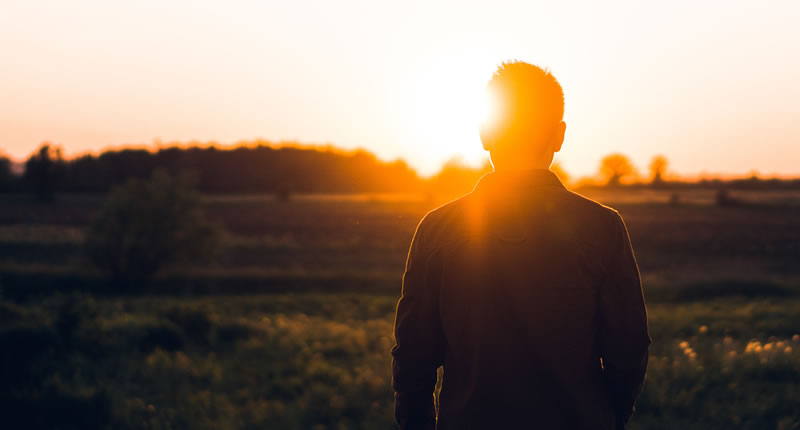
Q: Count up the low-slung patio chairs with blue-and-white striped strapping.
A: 0